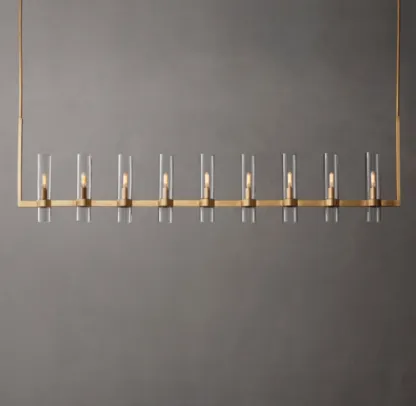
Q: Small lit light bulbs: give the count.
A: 9